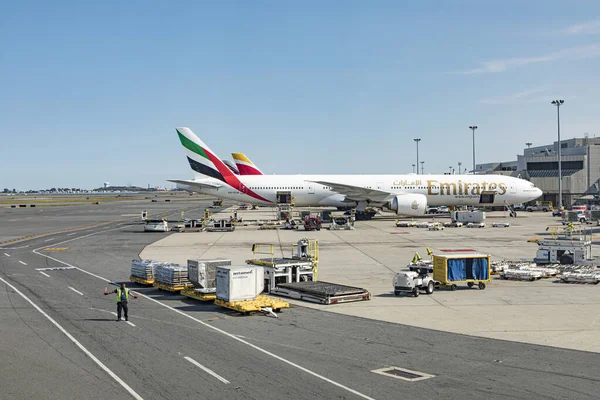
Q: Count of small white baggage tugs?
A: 1